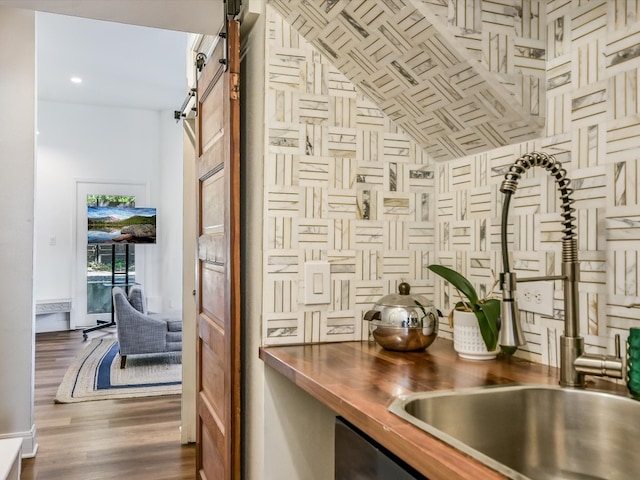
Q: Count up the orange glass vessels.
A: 0